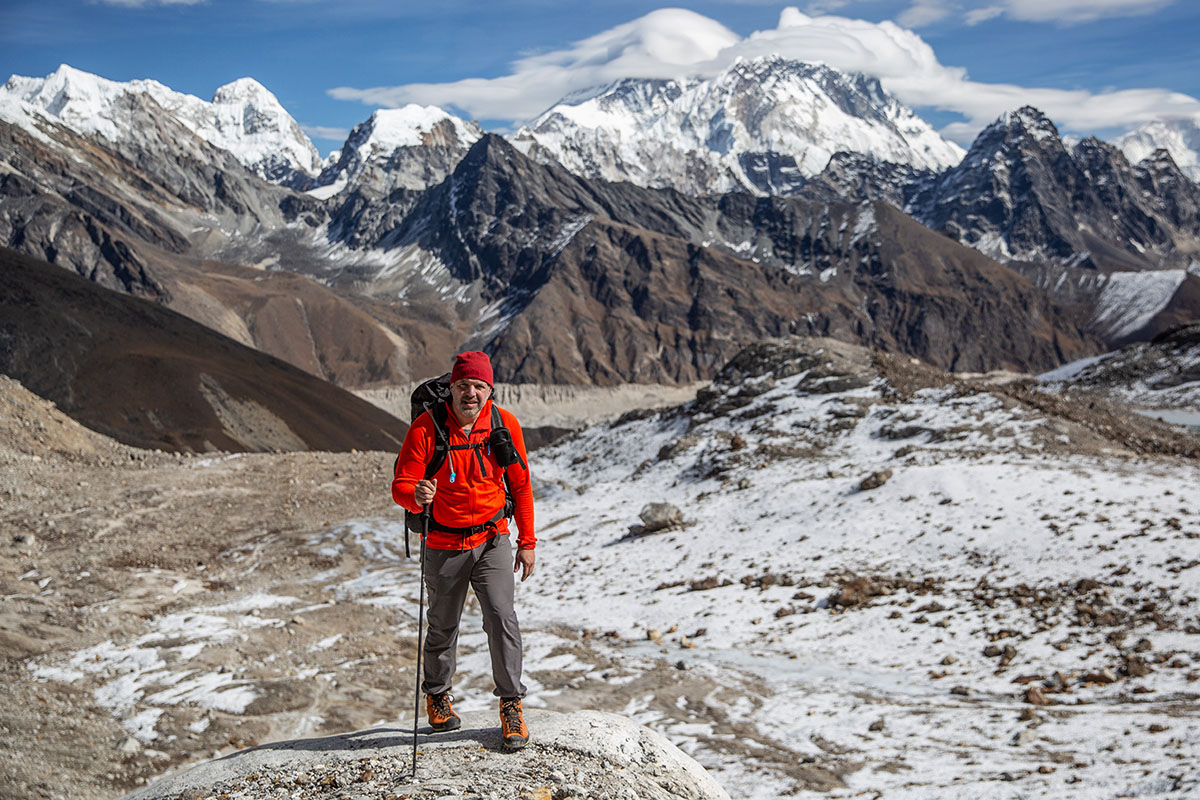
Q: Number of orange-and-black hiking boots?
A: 2